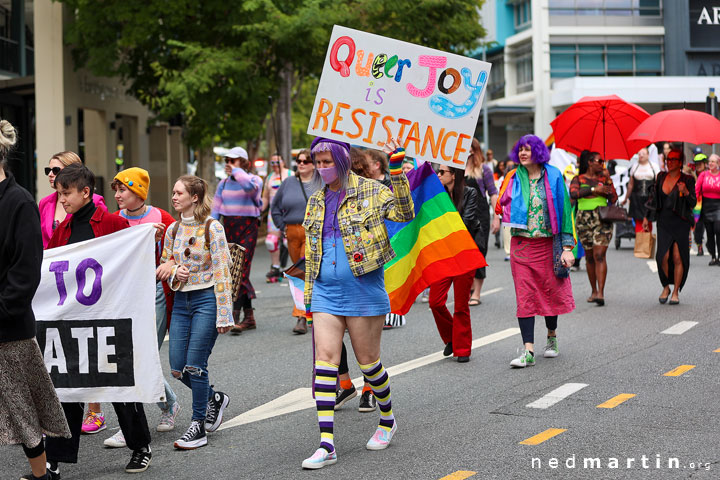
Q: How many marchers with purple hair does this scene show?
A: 2